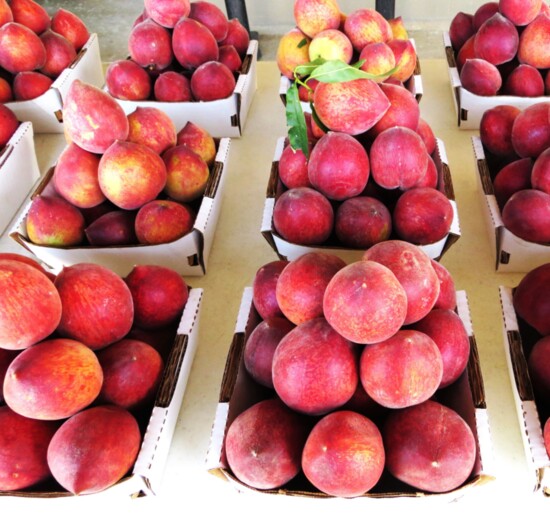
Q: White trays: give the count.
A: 11